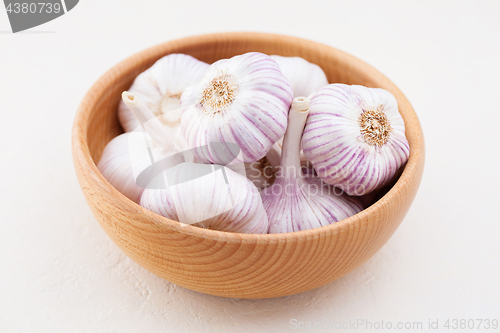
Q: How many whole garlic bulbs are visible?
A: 7